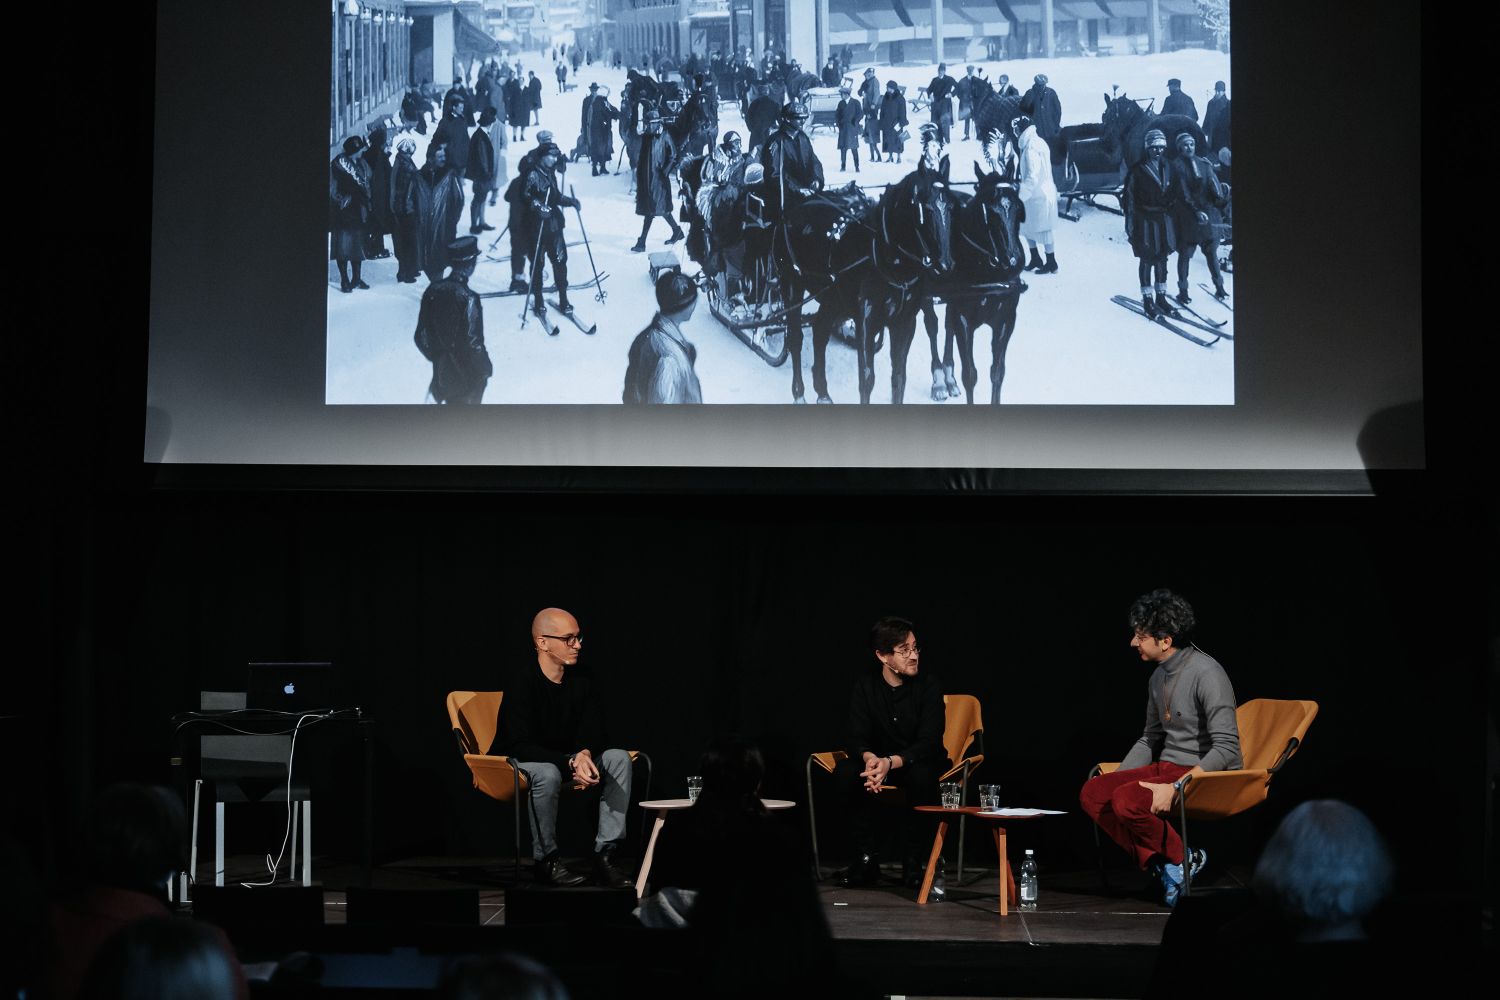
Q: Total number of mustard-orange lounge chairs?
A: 3